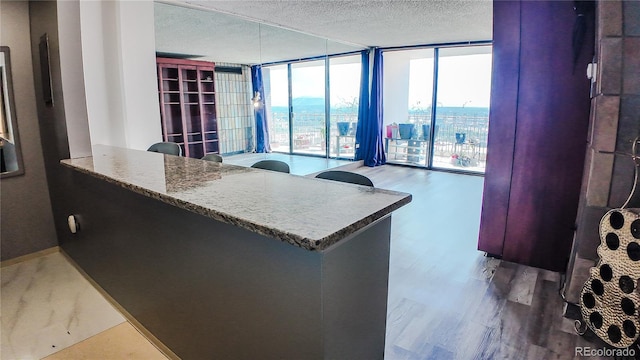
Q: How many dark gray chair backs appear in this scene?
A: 4